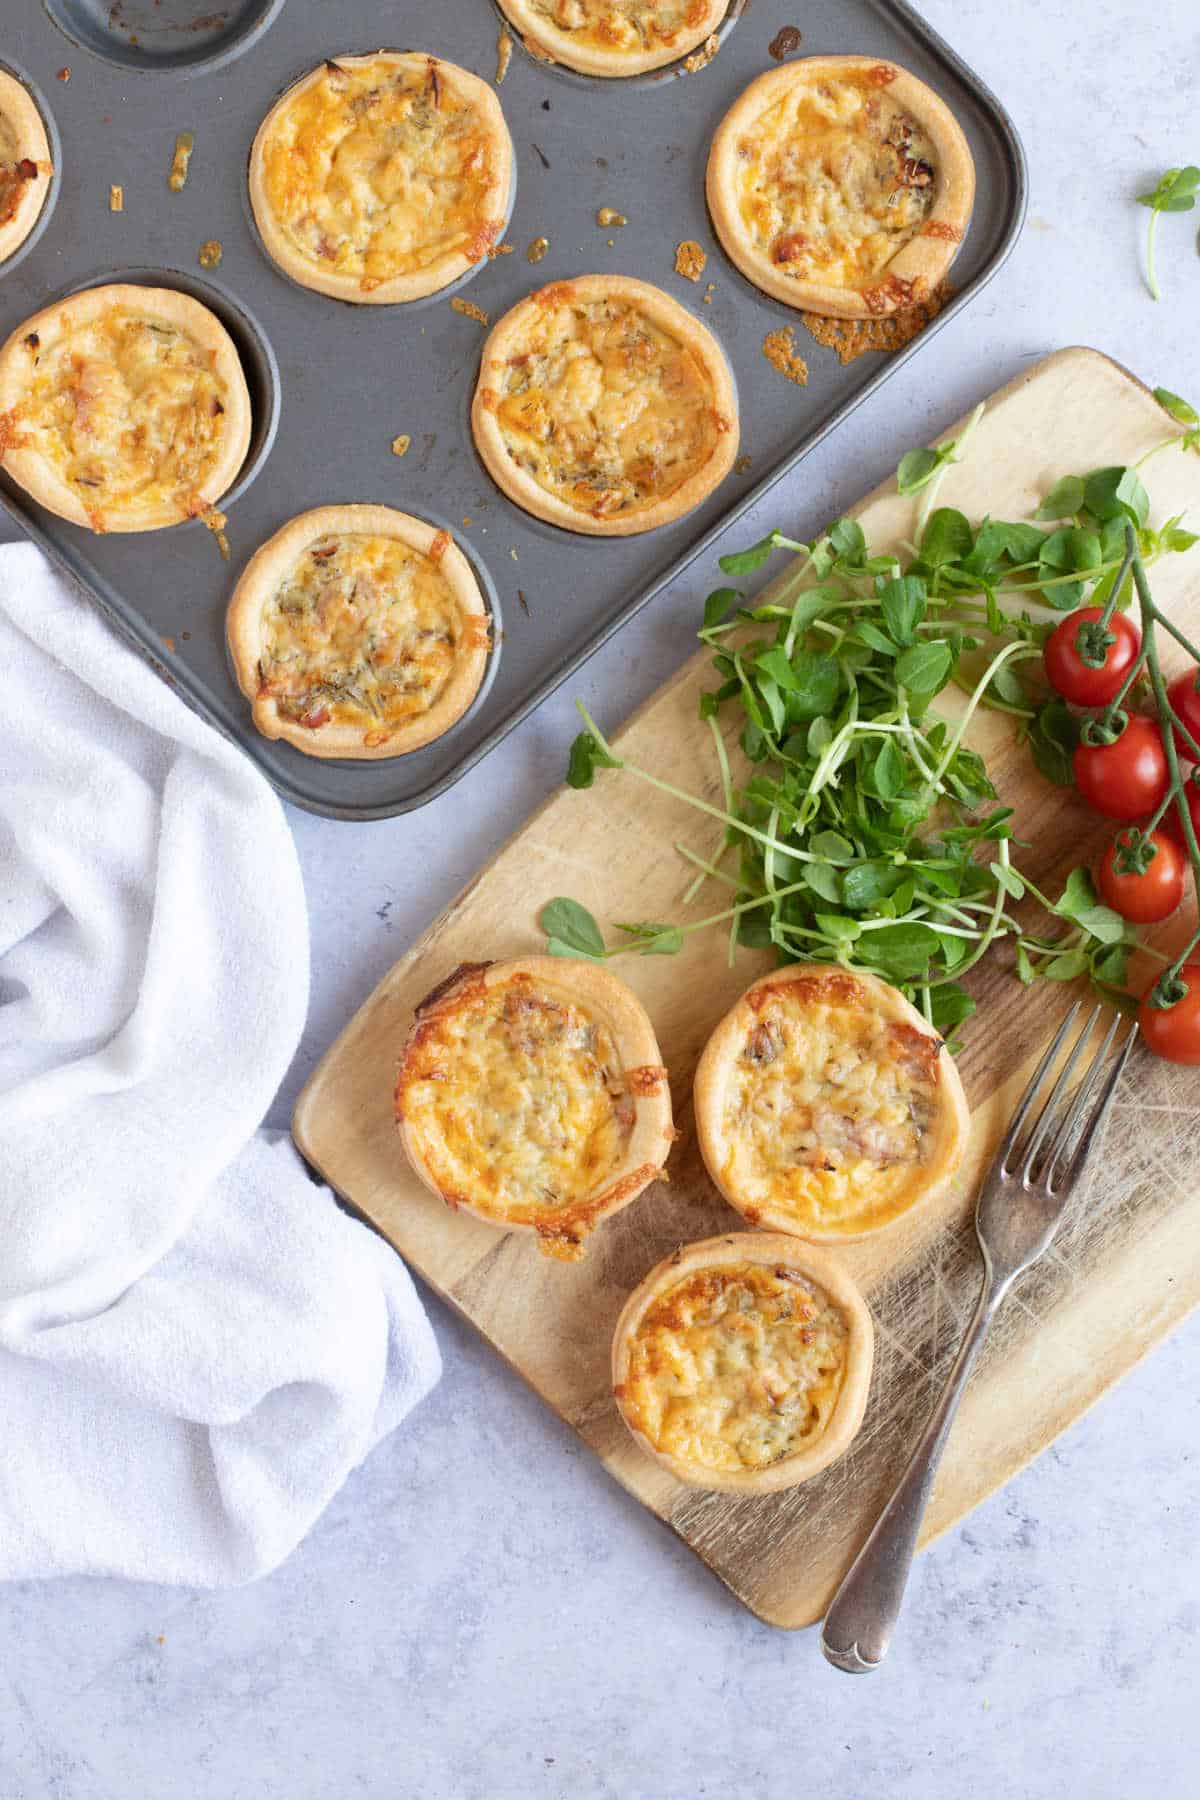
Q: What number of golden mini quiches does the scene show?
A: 10